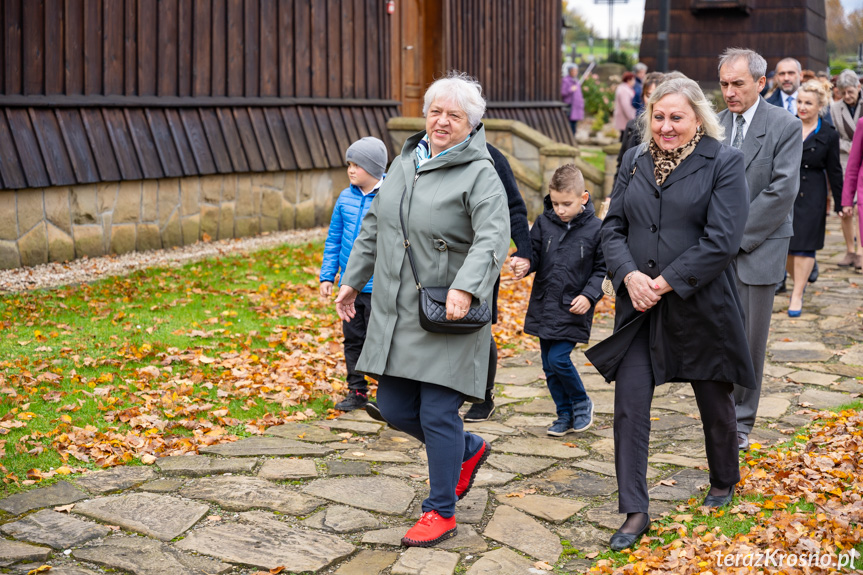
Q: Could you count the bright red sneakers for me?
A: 2